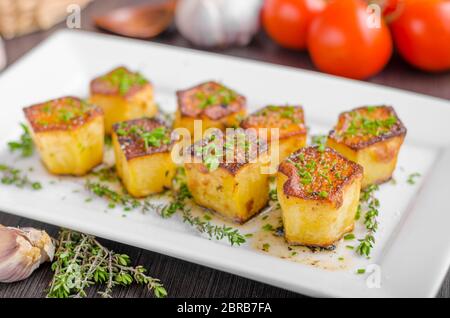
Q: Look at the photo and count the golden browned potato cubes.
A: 8